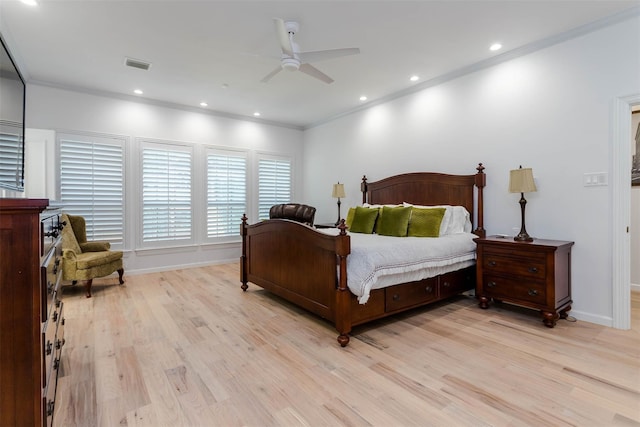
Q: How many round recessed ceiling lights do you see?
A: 7